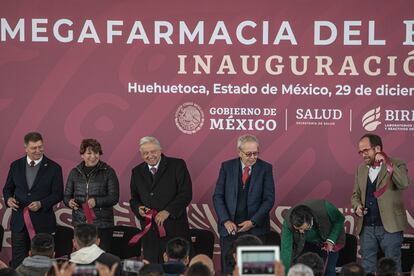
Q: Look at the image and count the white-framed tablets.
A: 1